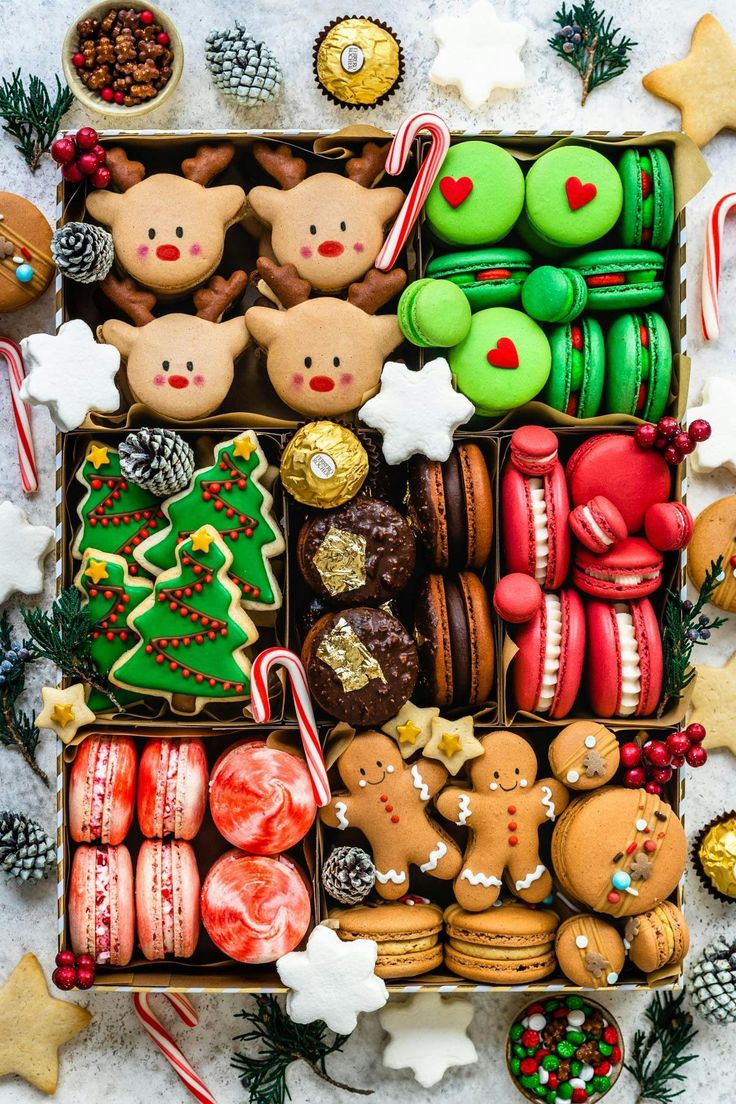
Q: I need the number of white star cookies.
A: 7